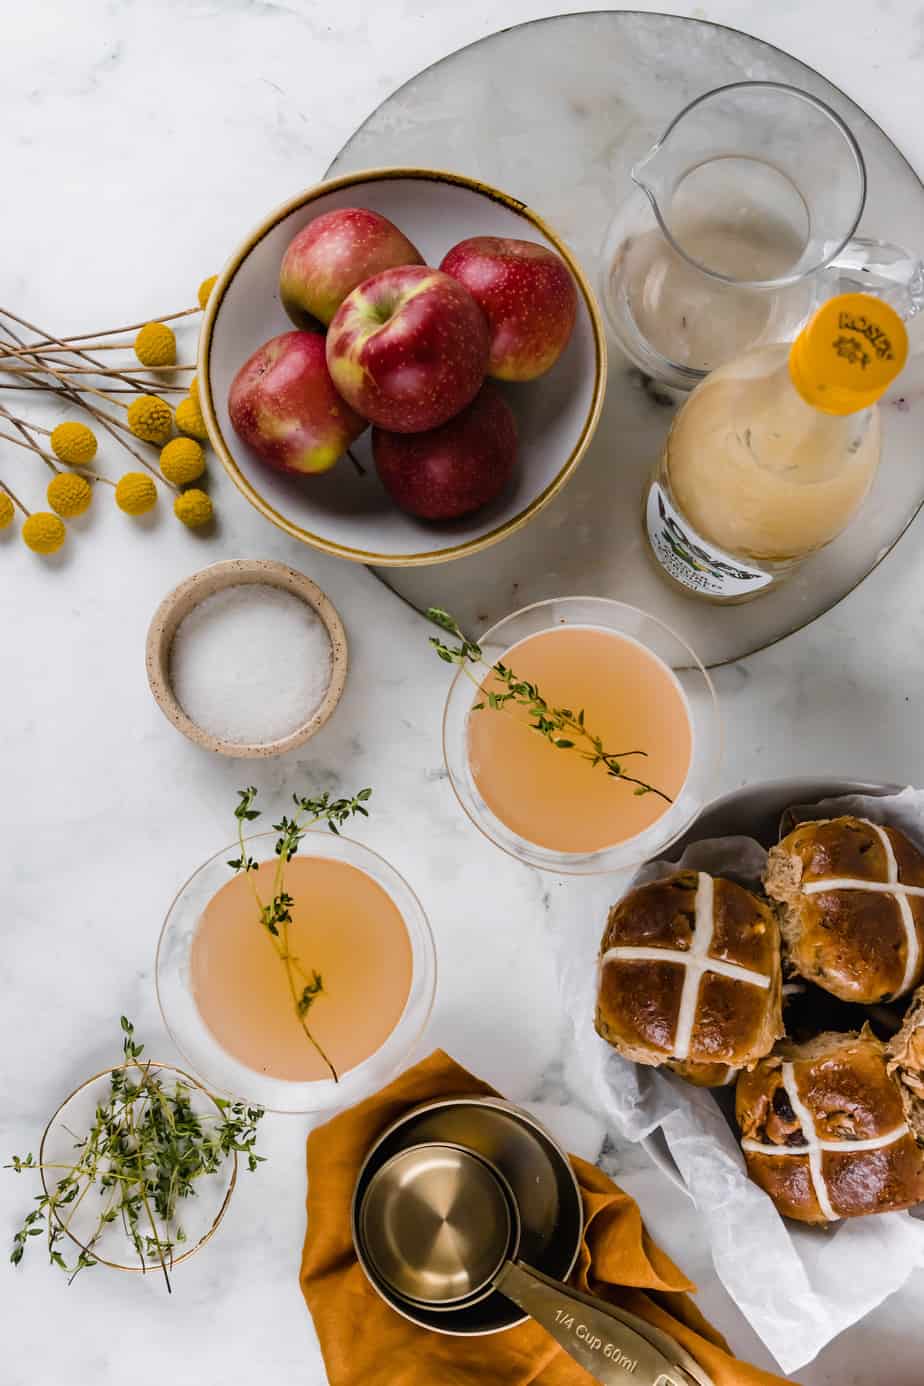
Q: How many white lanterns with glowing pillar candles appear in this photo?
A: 0